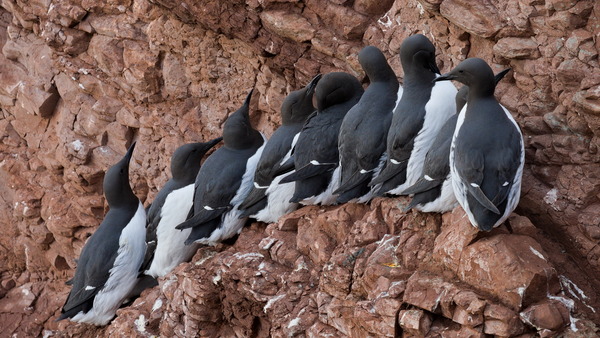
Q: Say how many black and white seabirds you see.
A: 9